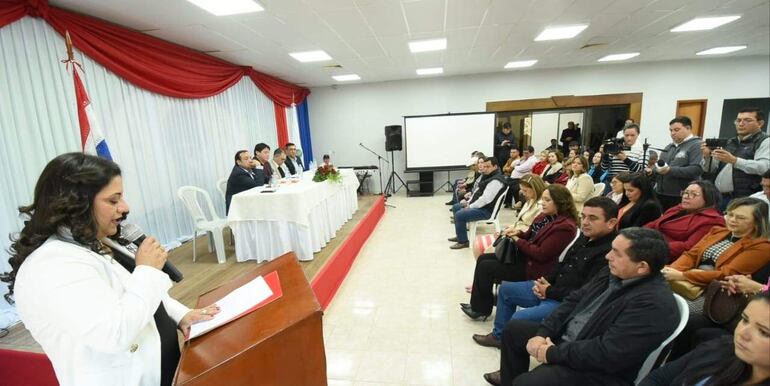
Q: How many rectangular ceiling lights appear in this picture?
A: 10